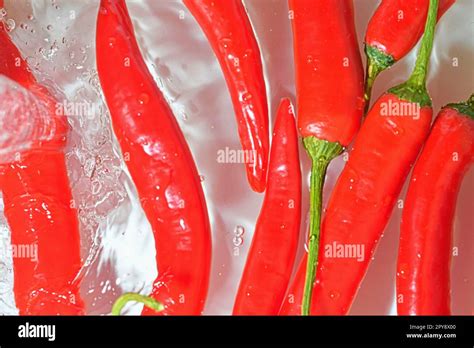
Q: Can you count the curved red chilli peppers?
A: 8